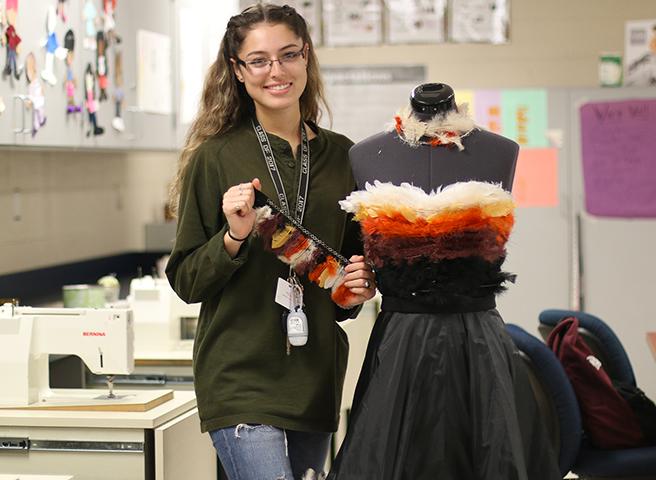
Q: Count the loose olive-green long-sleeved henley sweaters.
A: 1